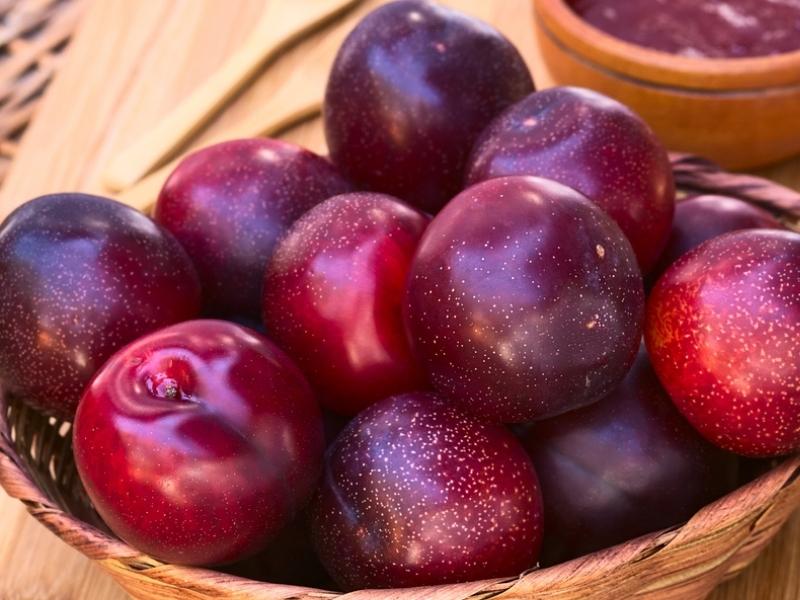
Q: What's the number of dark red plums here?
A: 11